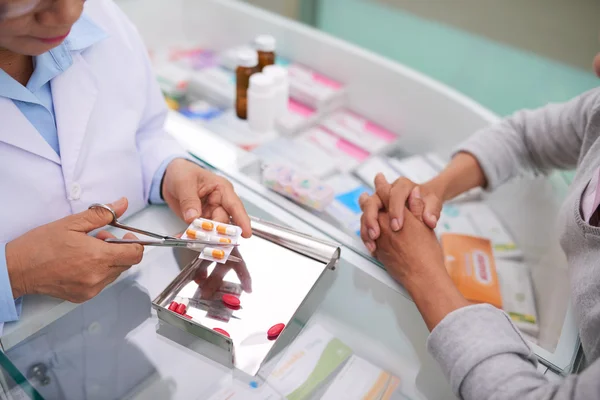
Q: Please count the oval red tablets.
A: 3